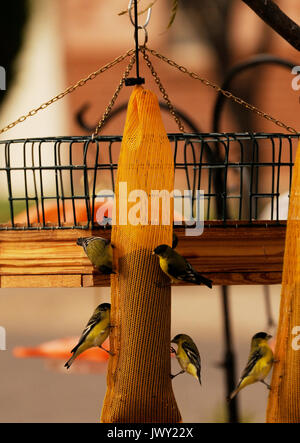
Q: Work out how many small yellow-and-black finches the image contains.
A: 5